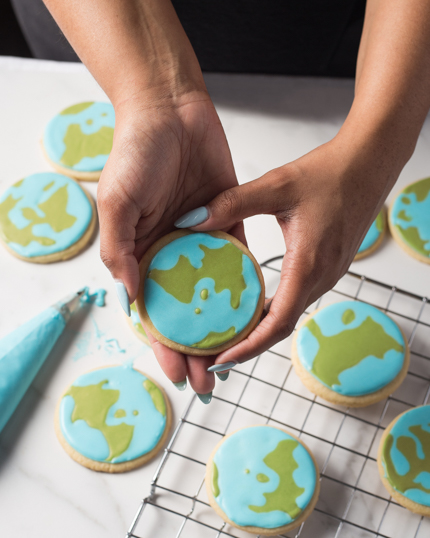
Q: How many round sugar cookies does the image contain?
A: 10